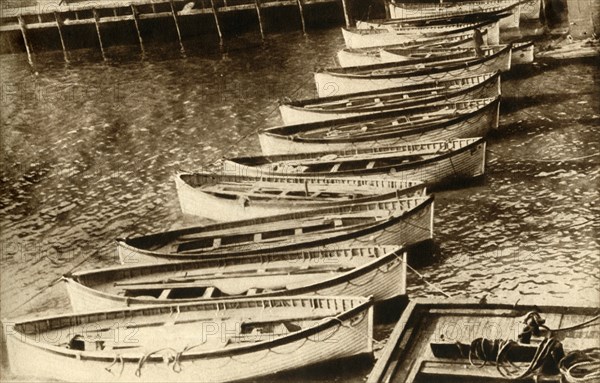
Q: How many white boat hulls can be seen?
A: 13